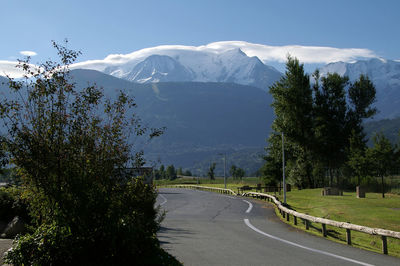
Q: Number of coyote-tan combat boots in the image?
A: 0